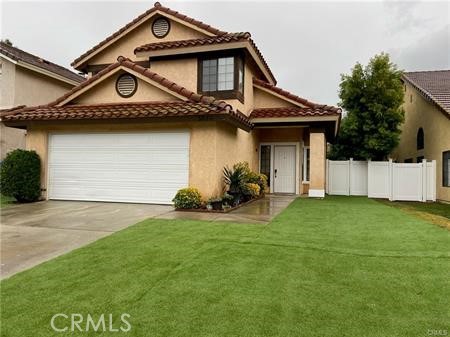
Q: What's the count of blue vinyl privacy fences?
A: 0